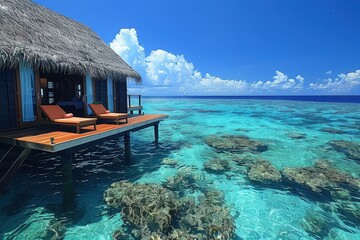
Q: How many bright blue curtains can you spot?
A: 3